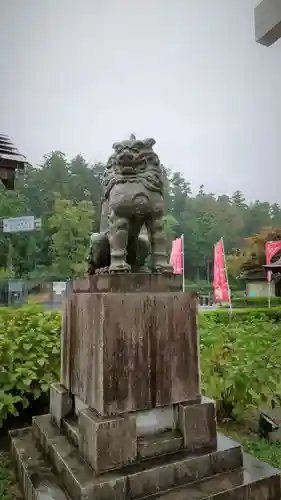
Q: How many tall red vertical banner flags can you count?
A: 3